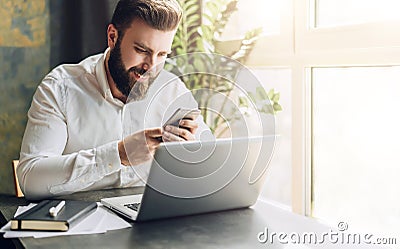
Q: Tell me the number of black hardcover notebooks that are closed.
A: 1